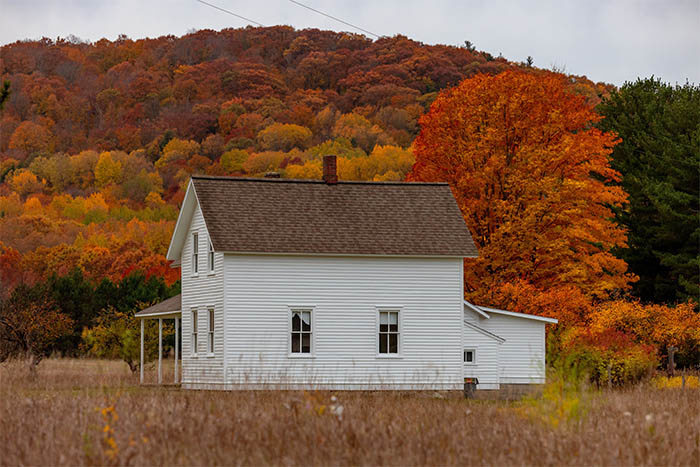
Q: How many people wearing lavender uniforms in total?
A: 0